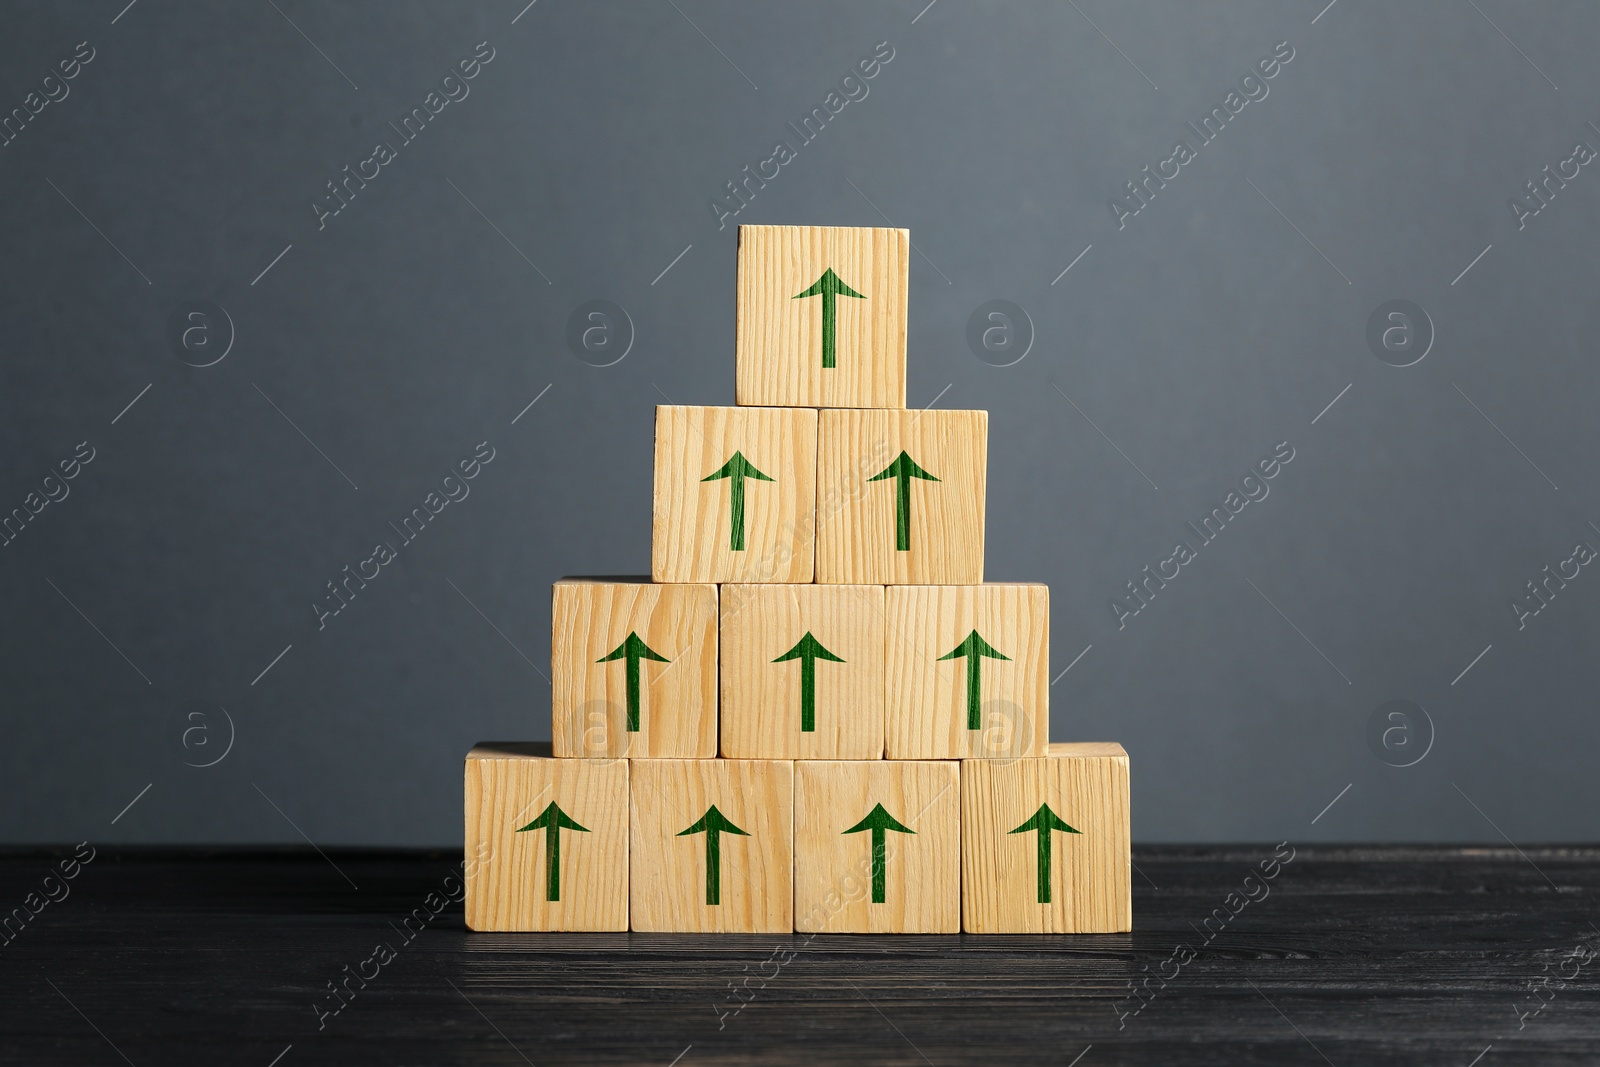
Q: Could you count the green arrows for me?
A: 10